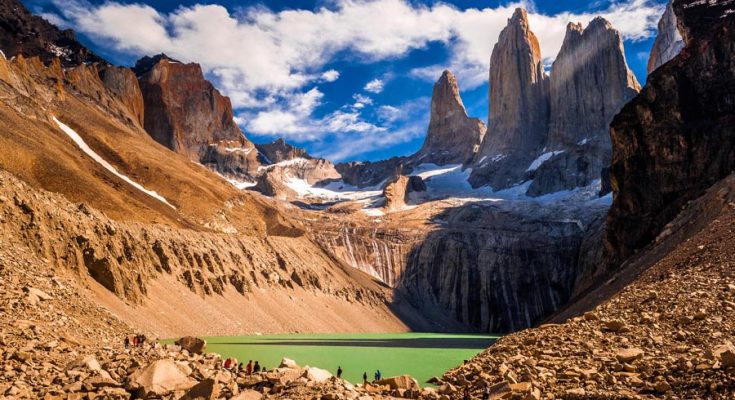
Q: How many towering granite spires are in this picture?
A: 3